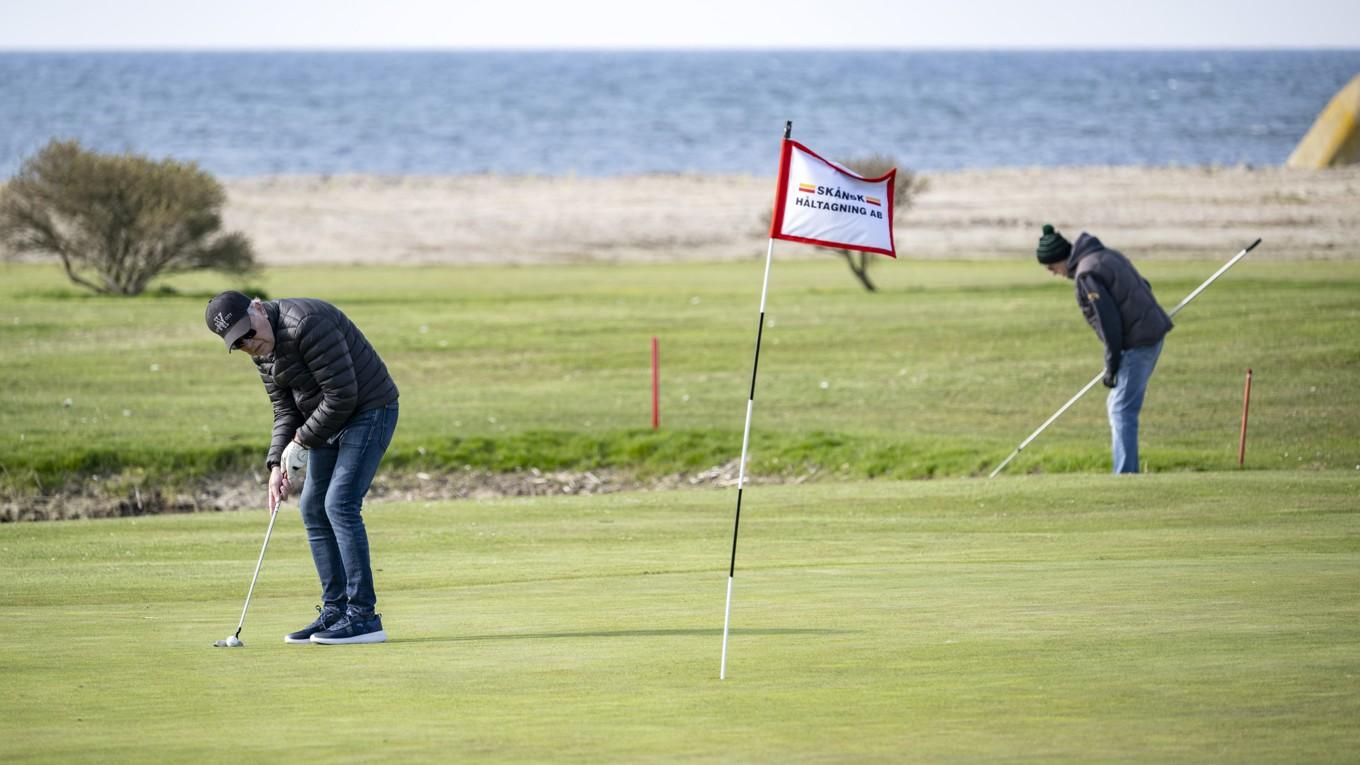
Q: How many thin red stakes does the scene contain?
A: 2